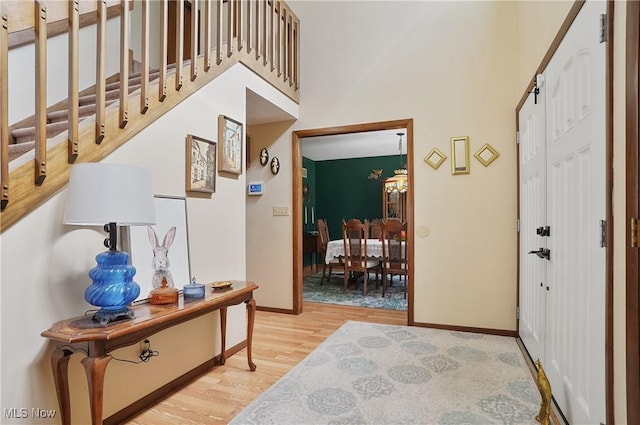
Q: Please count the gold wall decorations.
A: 3